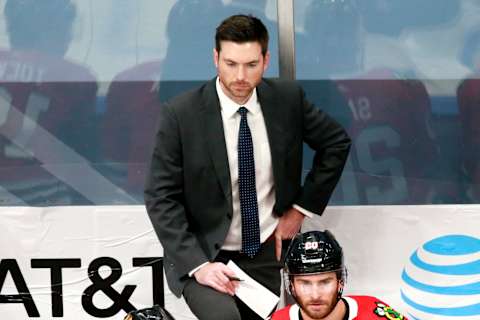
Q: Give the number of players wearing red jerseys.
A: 1